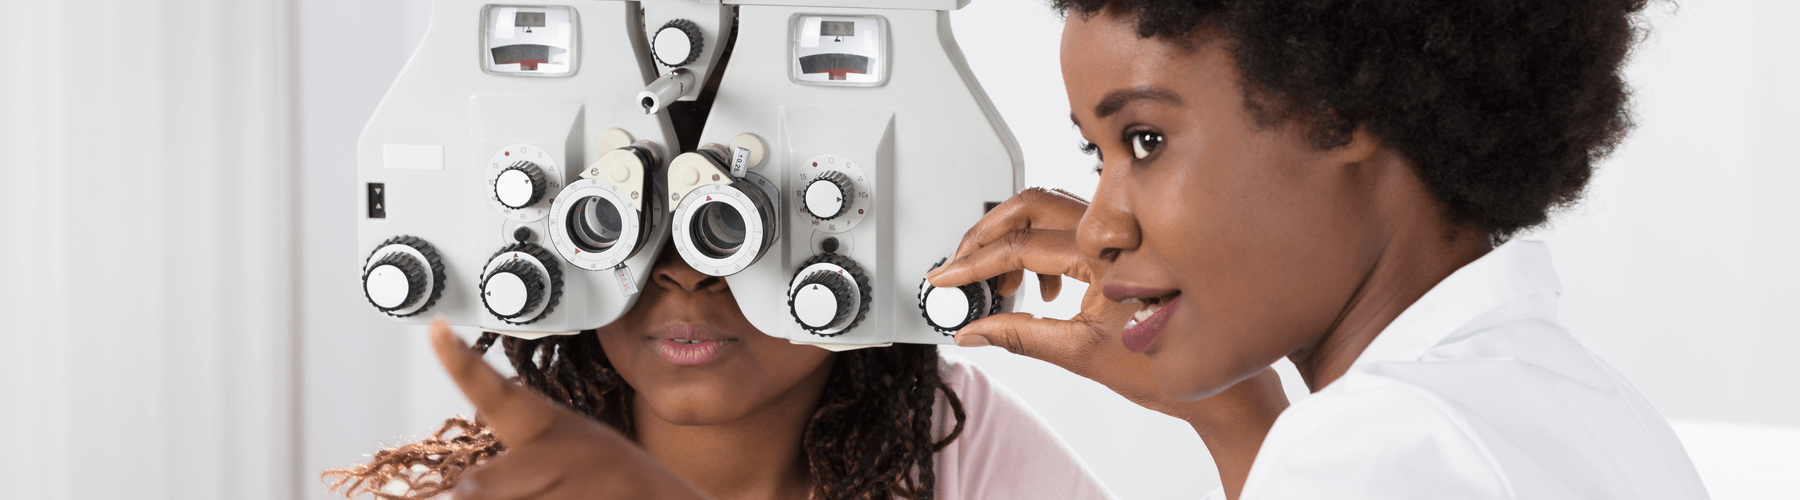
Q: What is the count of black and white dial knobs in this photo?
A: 7